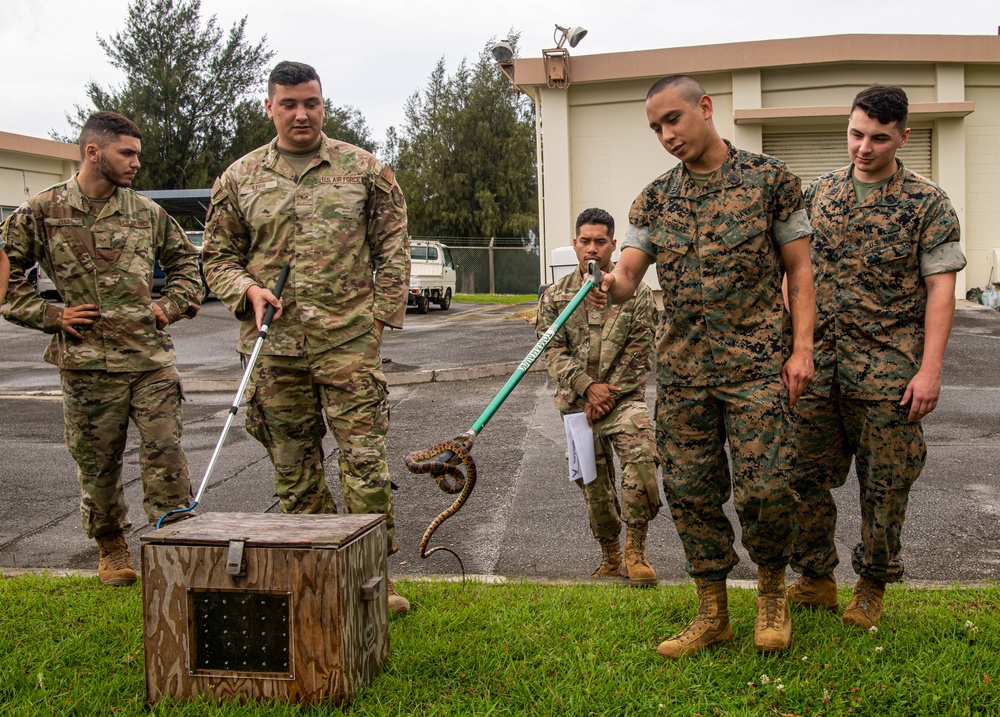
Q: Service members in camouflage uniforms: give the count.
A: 5